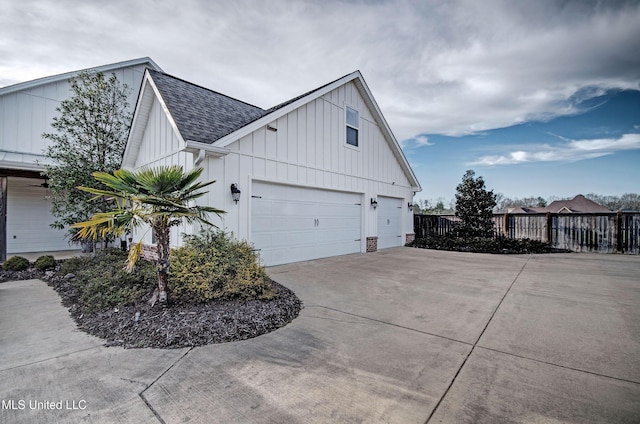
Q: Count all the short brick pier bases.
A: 2